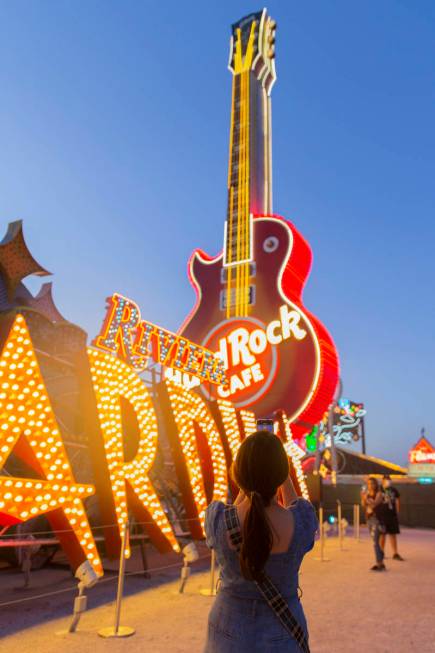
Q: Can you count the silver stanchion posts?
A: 6